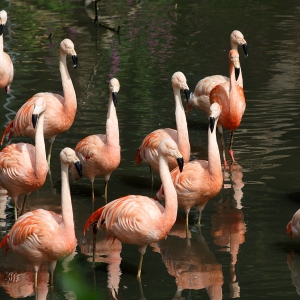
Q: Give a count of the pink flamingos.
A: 11